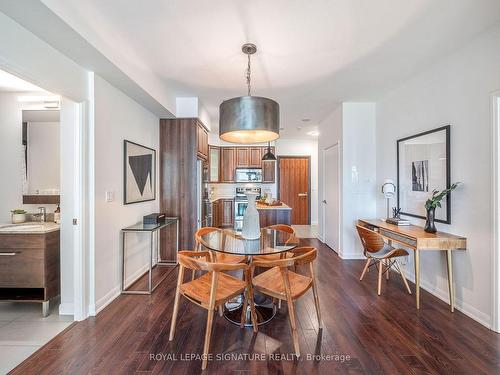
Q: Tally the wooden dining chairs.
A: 4